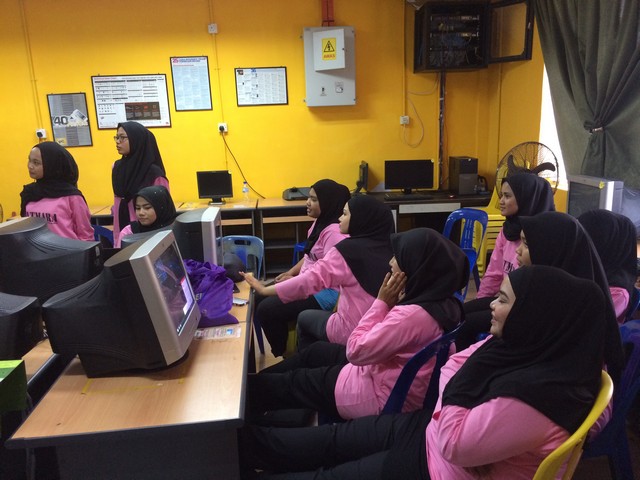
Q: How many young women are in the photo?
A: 10